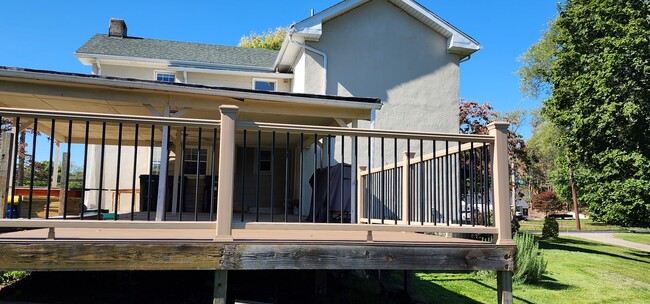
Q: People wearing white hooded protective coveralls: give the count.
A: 0